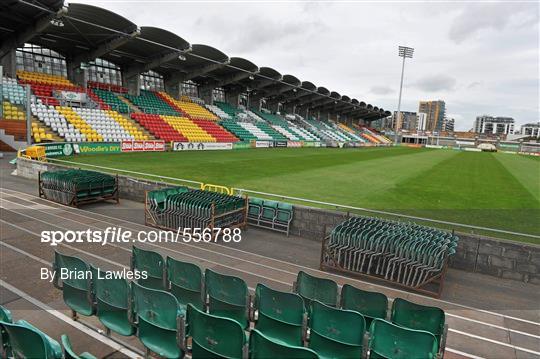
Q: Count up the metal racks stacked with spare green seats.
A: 3